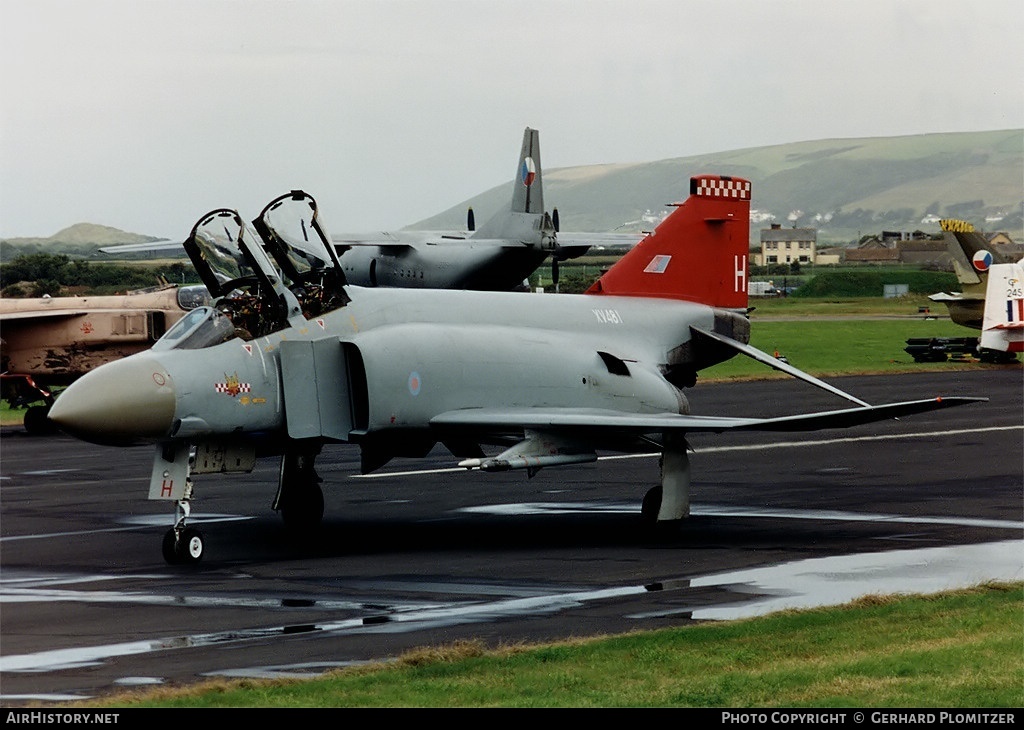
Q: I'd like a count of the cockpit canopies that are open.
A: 2